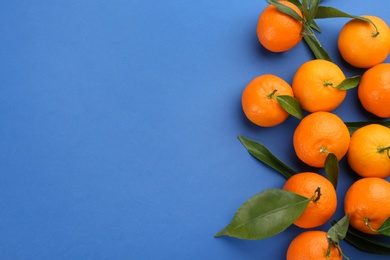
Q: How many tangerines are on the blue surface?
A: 10